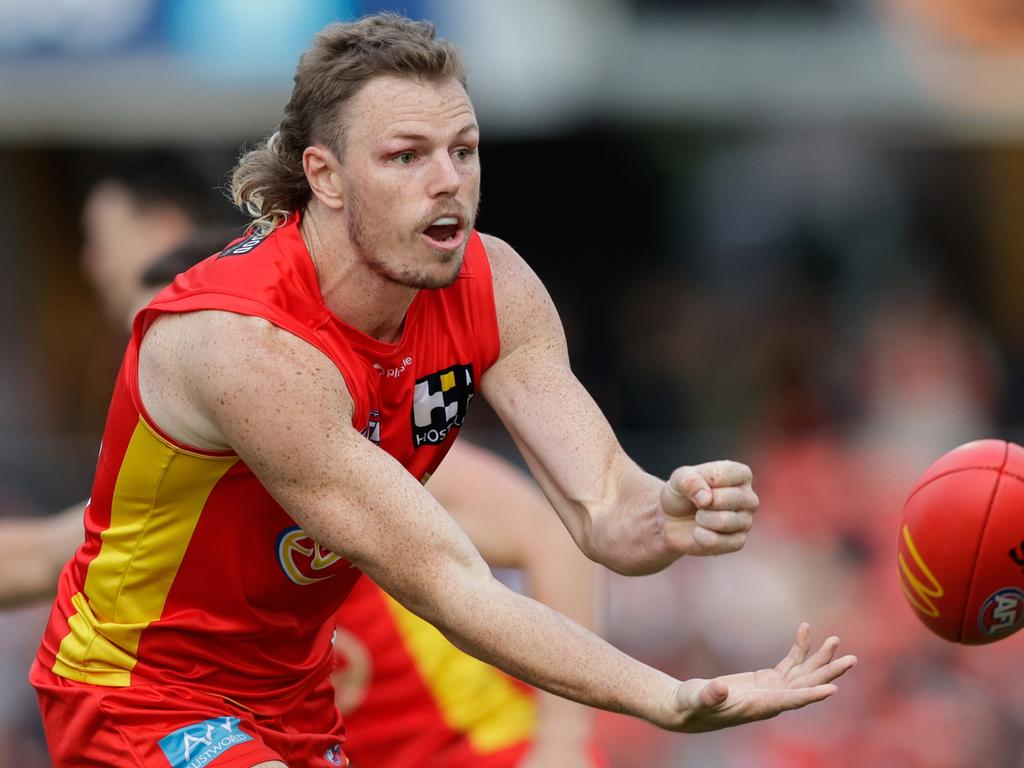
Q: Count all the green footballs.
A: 0